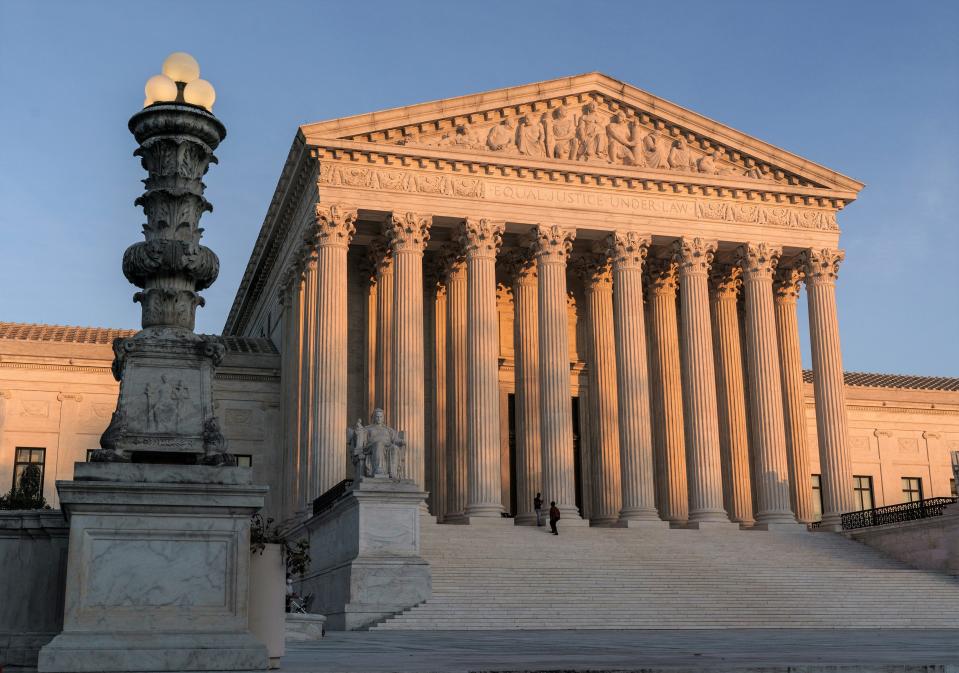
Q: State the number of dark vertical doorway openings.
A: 2